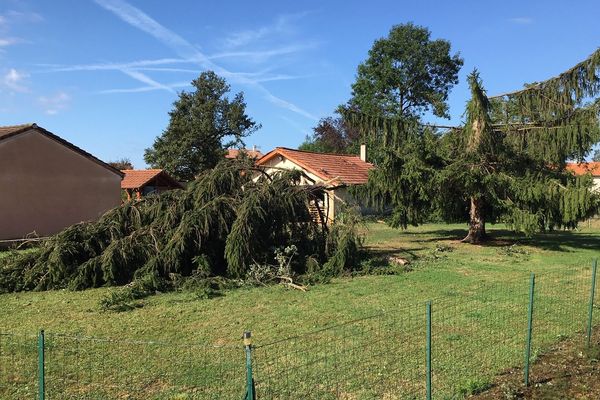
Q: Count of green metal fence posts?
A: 5